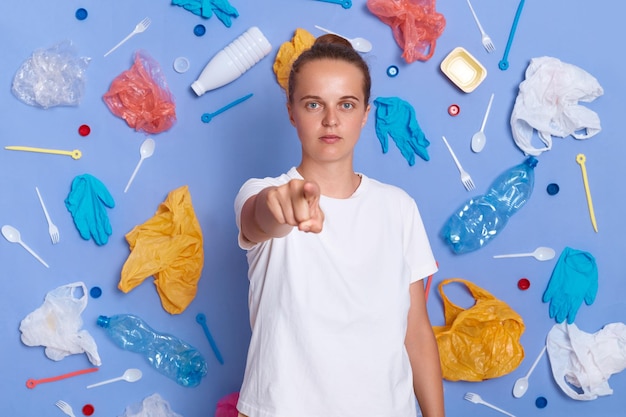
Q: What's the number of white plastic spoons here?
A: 7